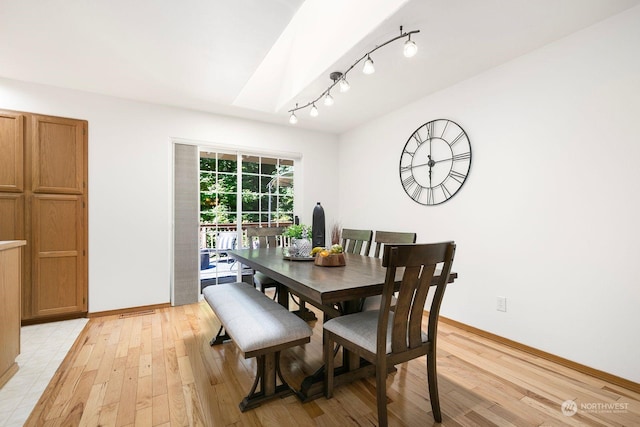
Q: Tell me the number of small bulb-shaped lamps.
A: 6